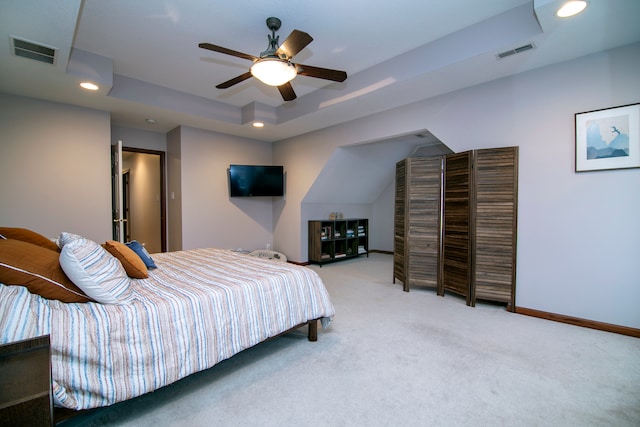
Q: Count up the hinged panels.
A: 4